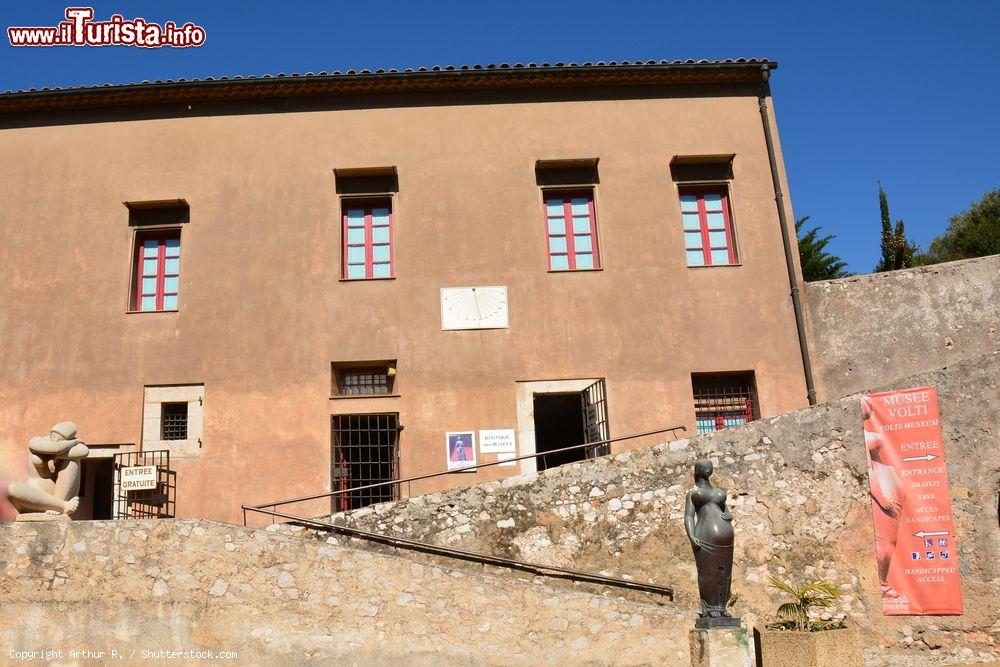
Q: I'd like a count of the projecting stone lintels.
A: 4